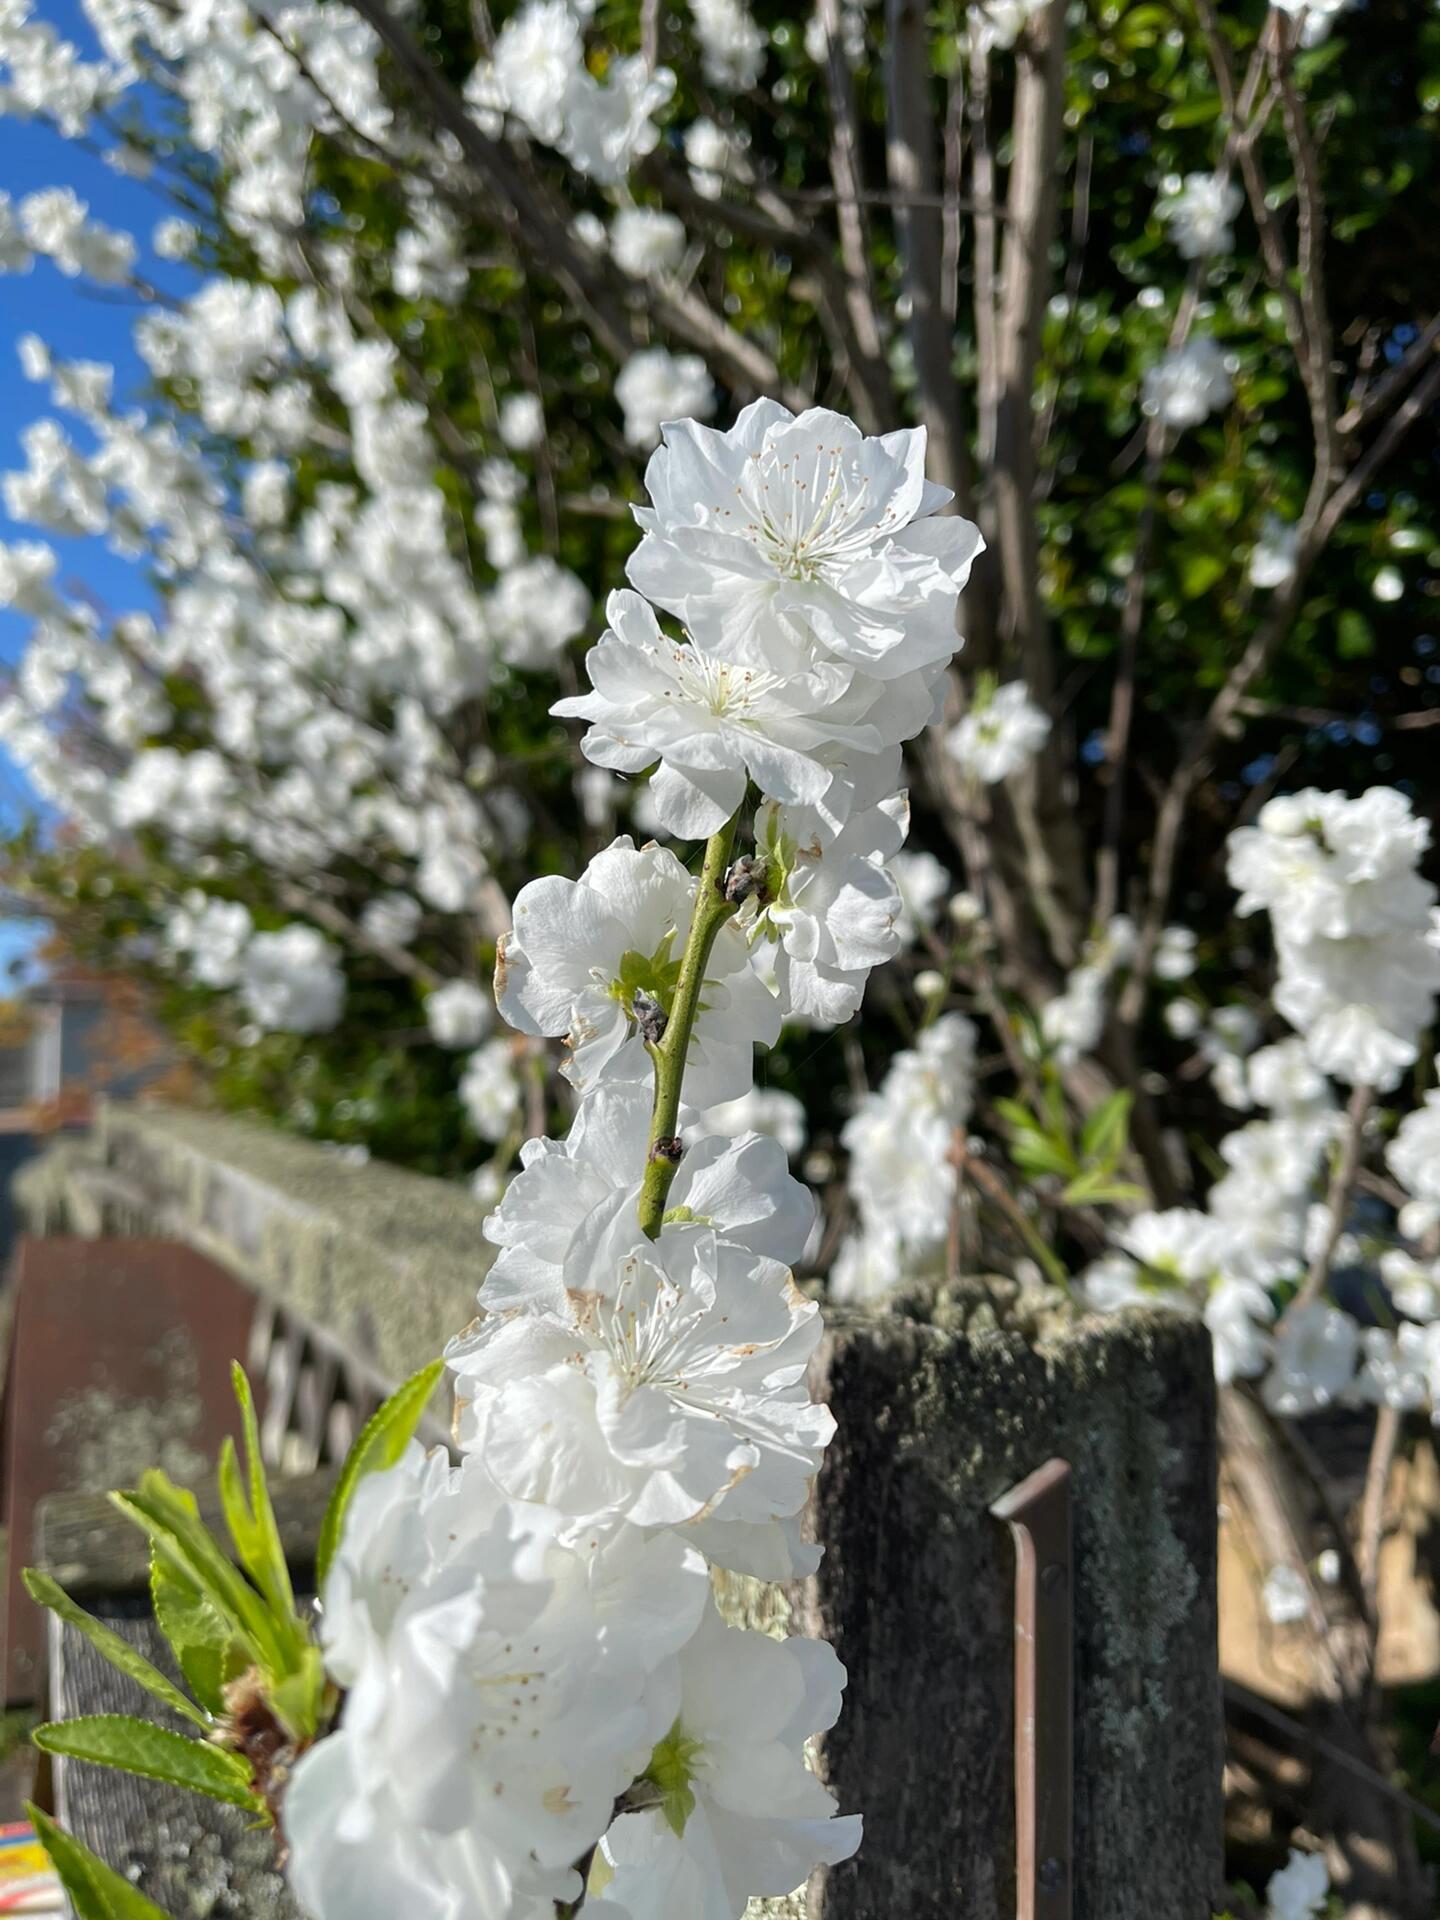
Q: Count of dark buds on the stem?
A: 3